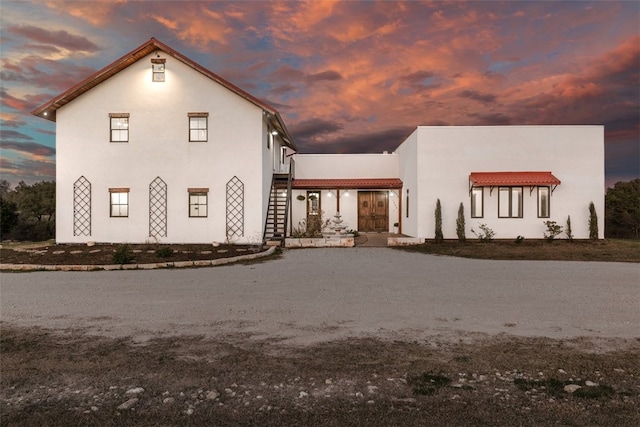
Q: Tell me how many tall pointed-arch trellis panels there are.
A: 3